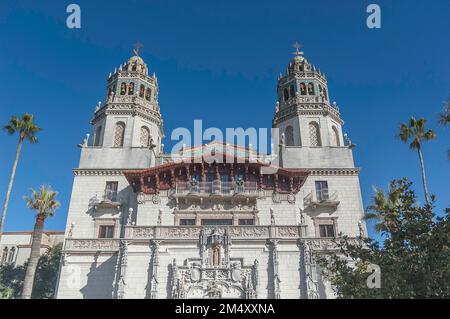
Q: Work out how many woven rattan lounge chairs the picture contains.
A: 0